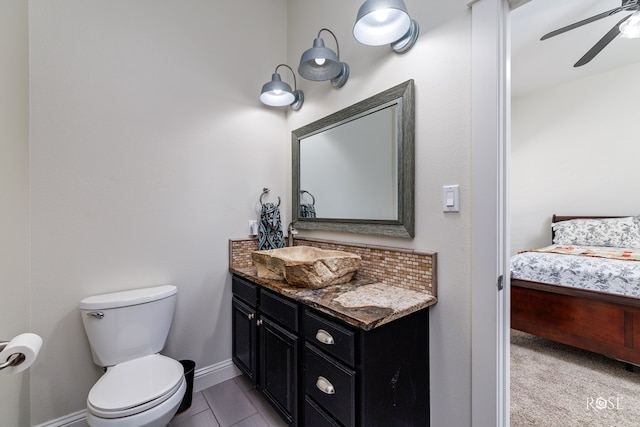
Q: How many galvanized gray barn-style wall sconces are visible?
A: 3